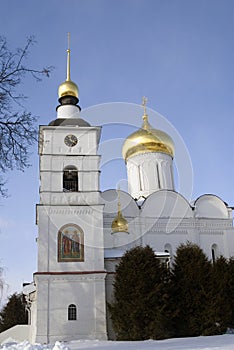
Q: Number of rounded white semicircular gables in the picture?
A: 3